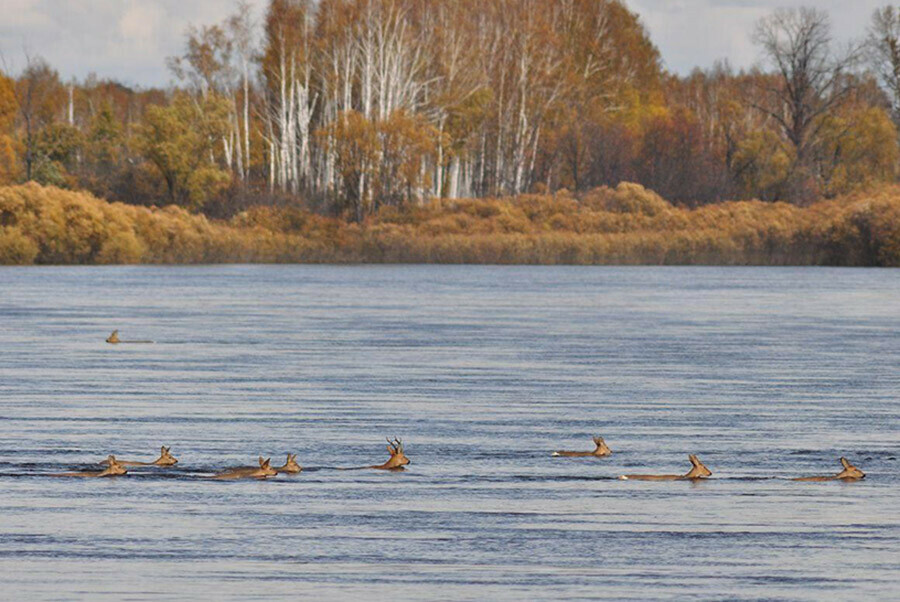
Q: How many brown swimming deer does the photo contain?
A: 9